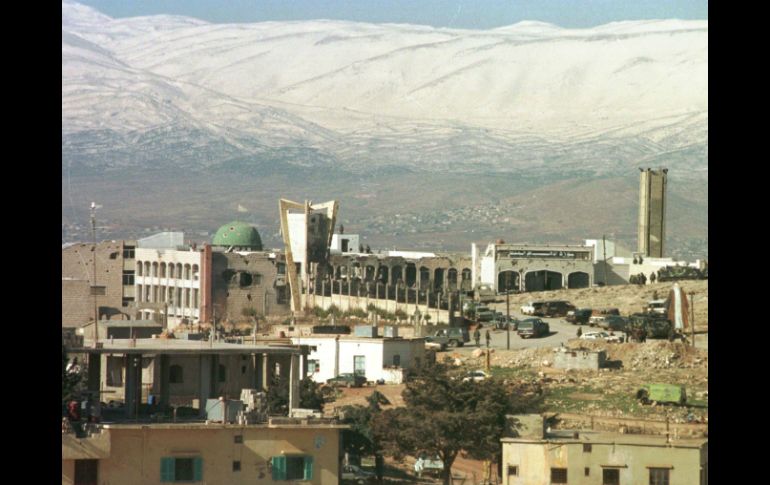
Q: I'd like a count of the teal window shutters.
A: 4